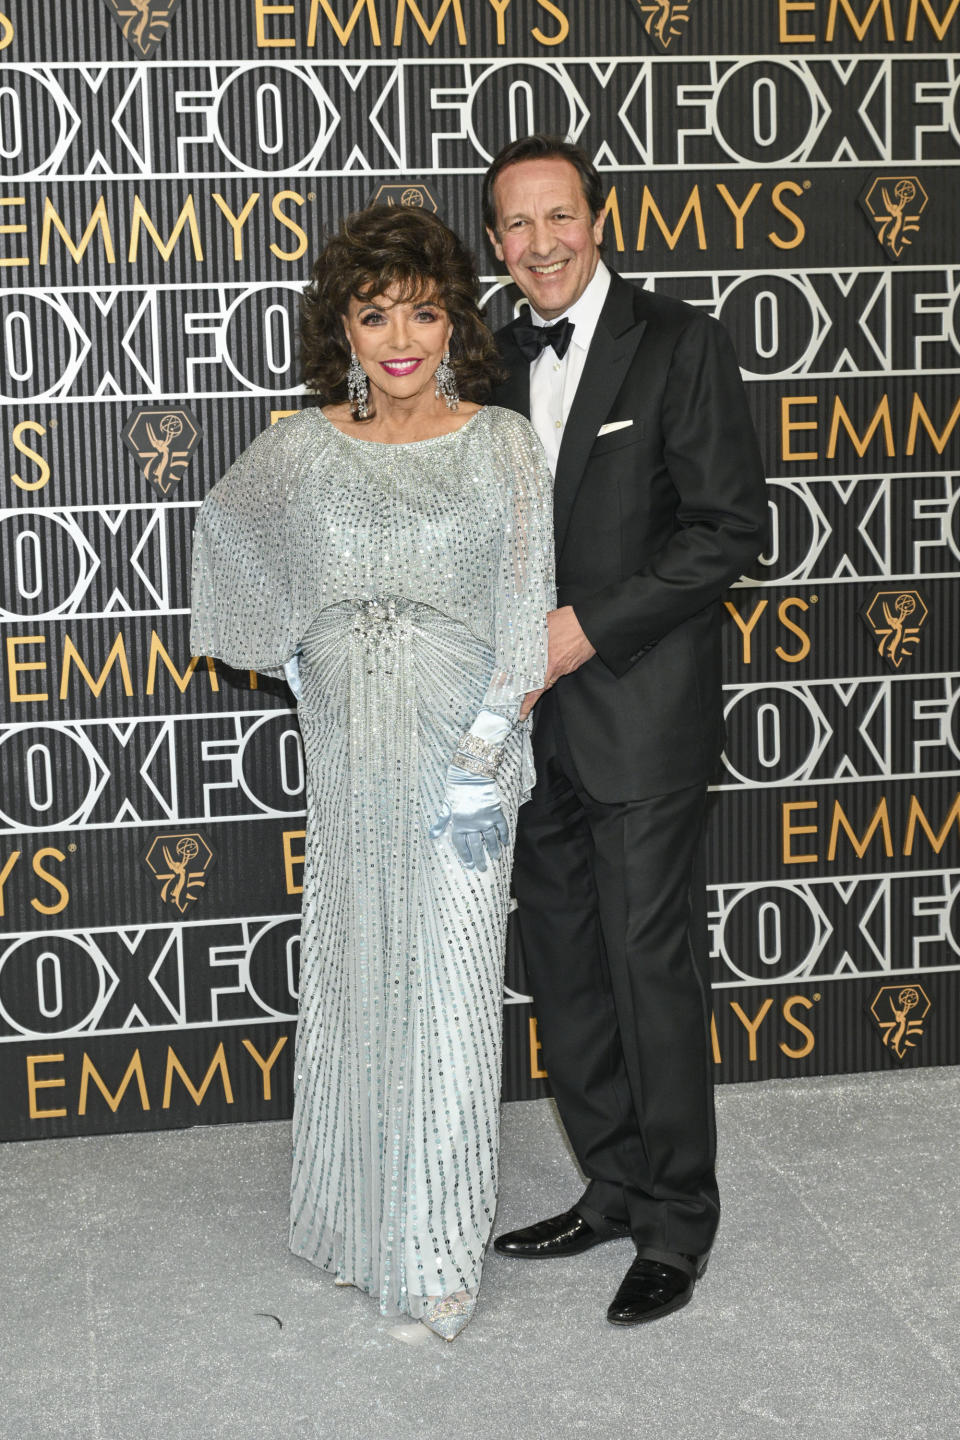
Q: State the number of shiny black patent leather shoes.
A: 2